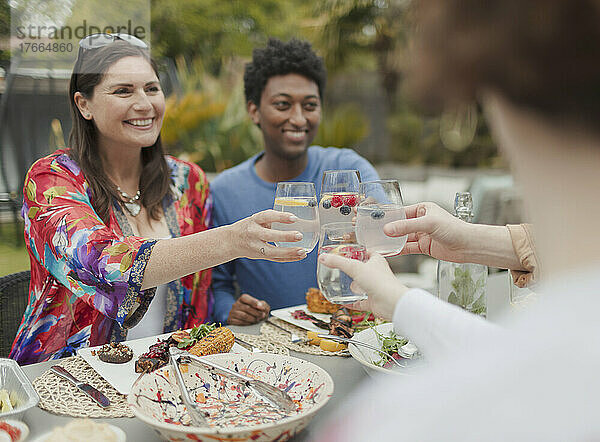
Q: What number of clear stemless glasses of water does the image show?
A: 4